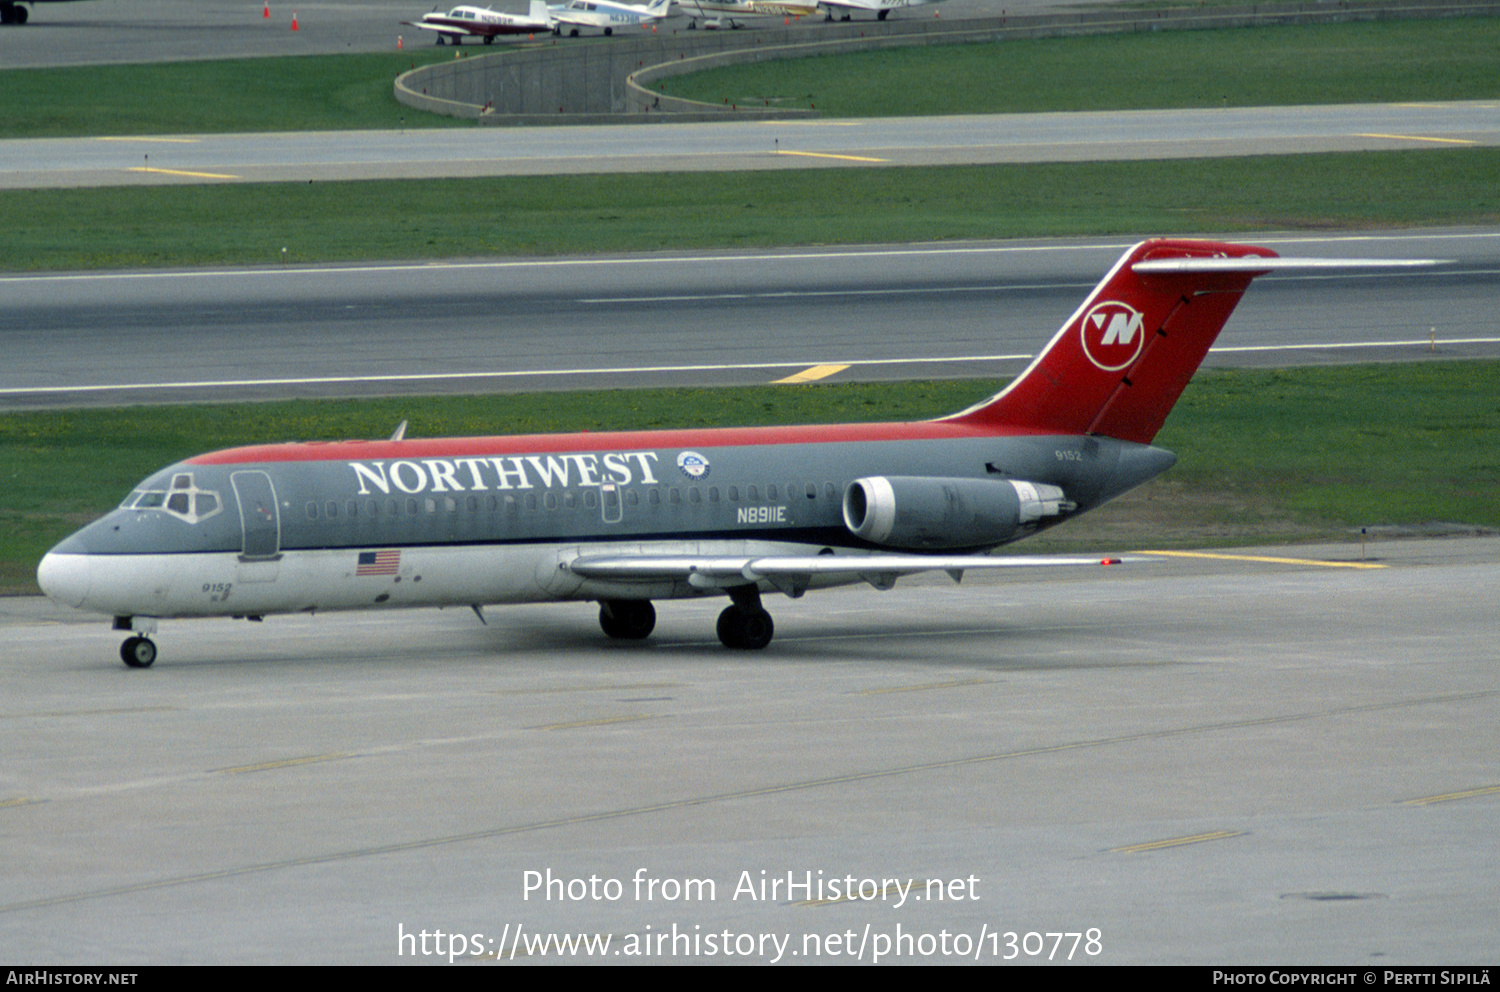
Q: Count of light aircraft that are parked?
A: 4